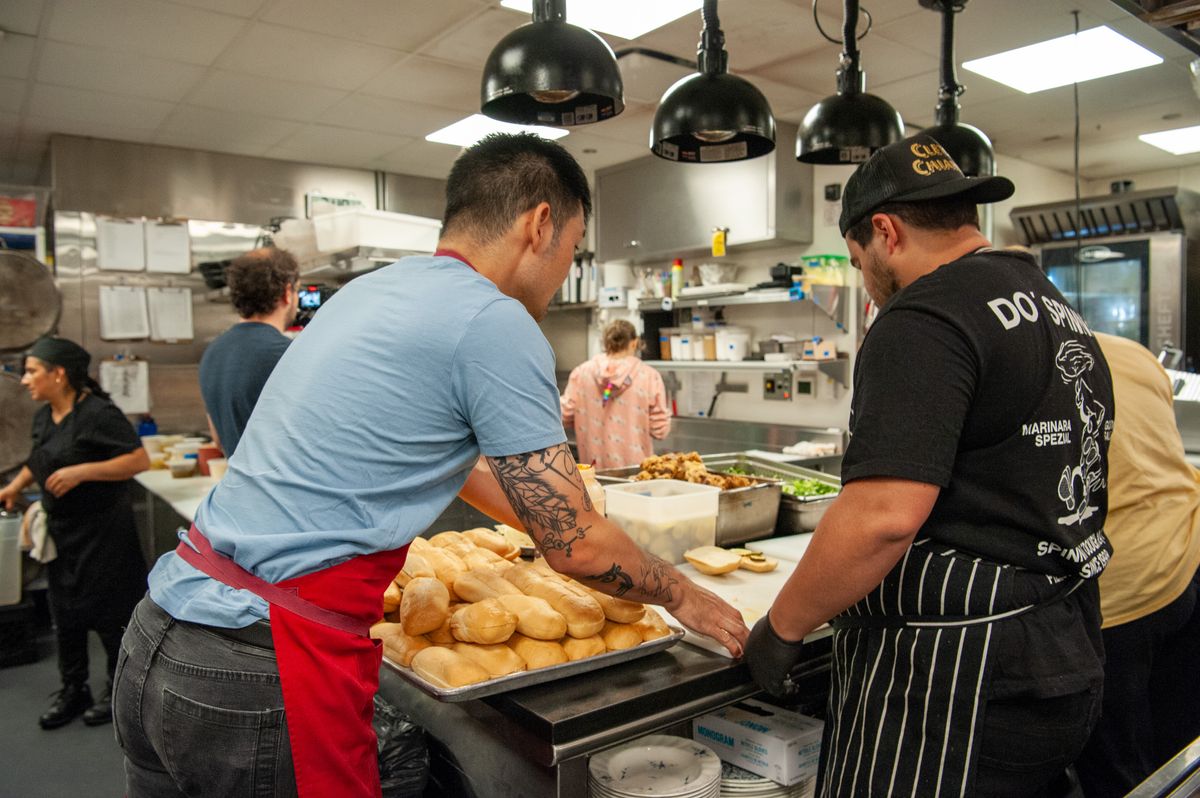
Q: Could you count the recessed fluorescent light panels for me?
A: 4